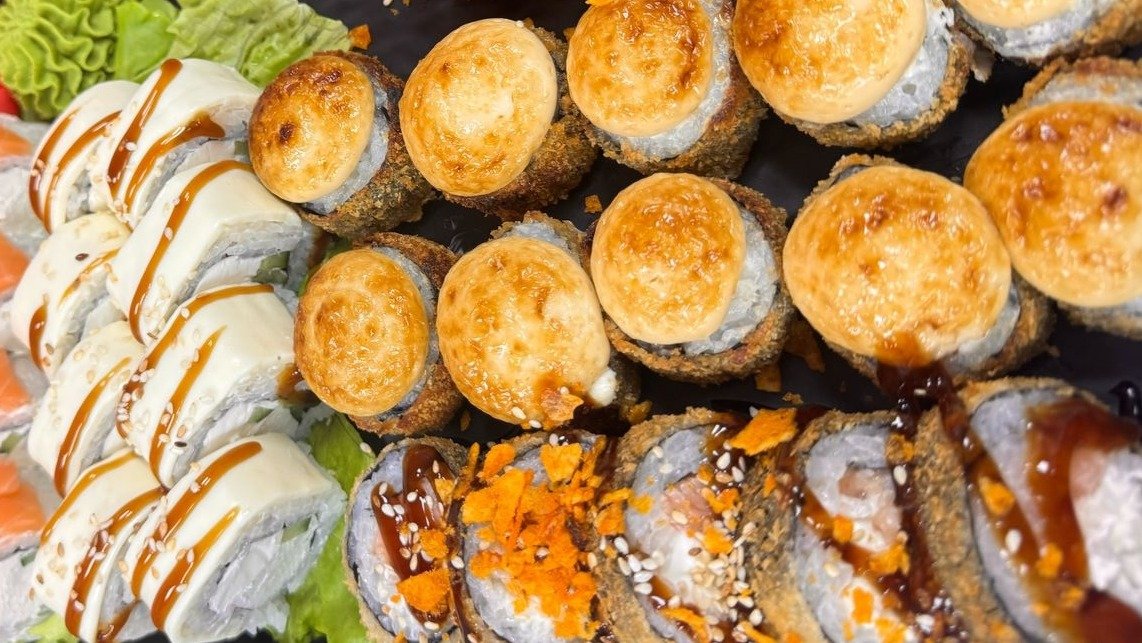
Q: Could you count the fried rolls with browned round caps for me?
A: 10